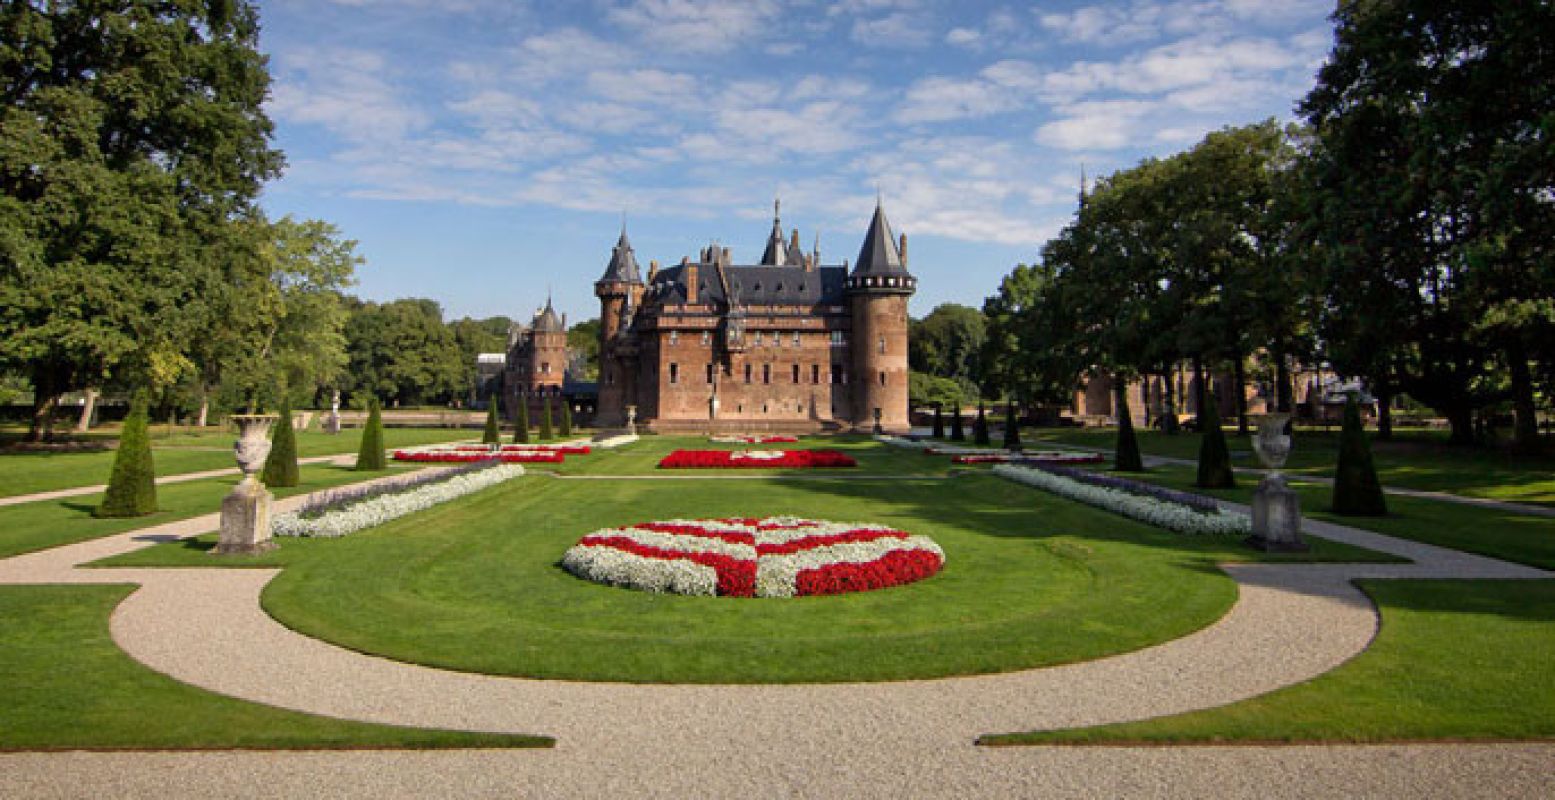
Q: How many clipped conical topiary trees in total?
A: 14